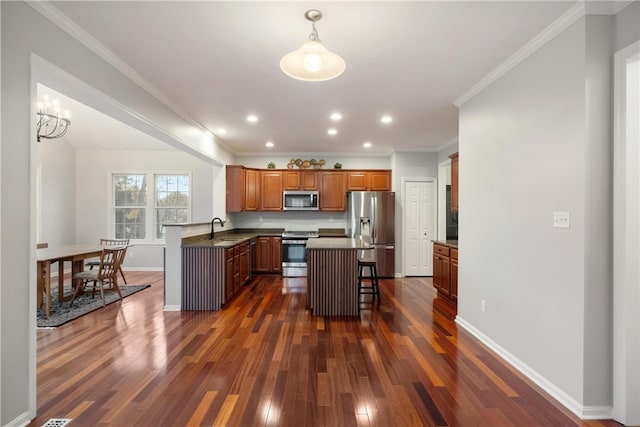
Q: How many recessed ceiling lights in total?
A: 7